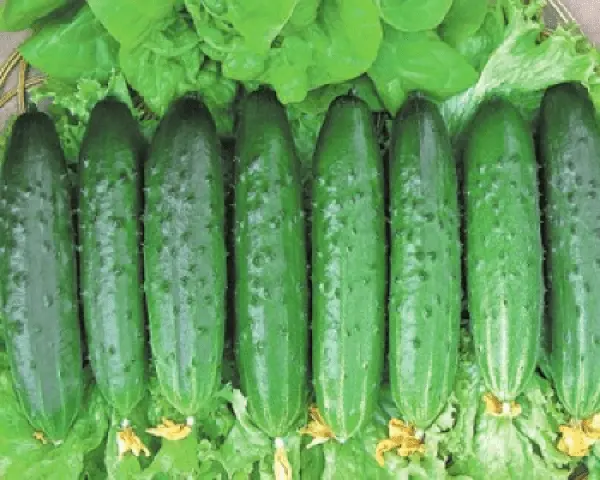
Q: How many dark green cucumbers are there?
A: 8